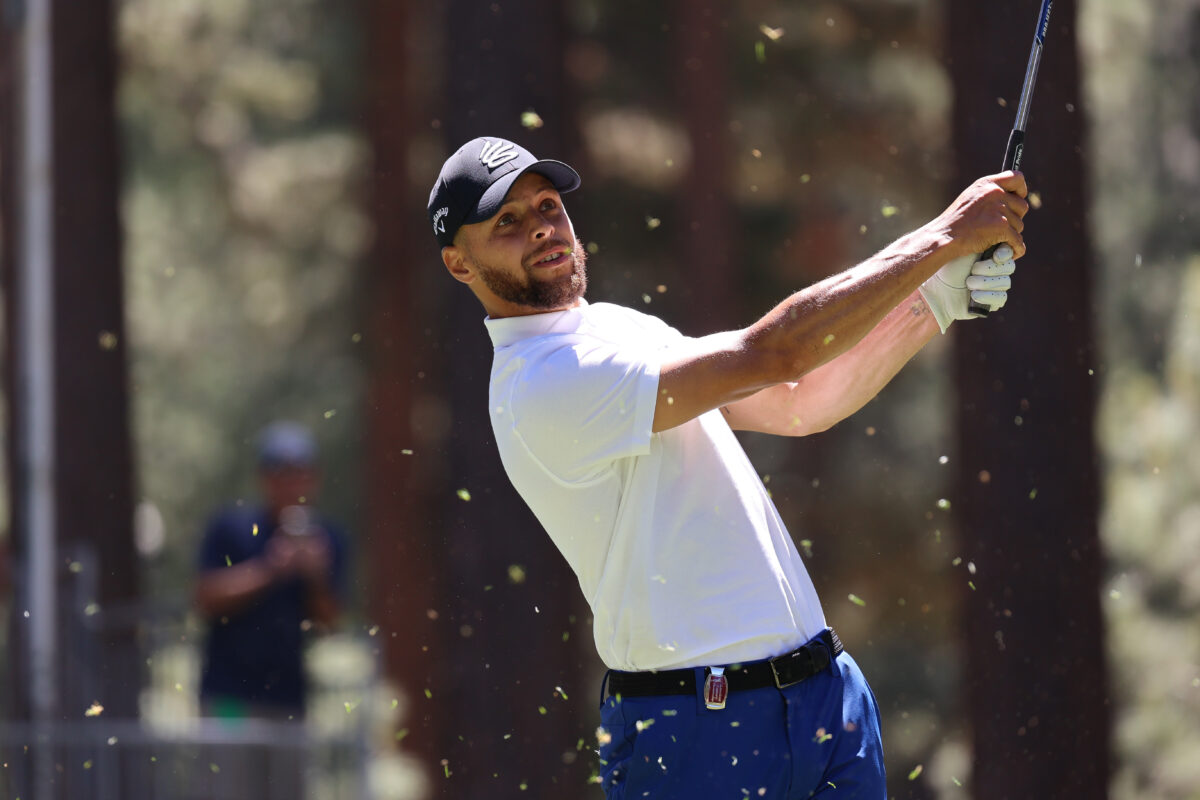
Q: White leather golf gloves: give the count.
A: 1